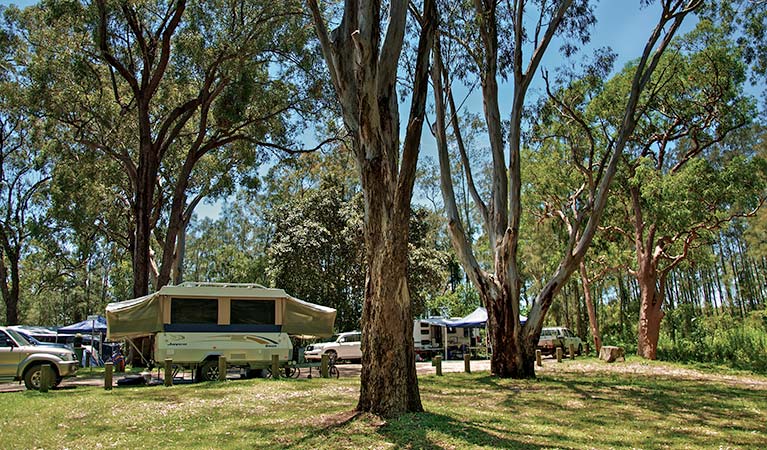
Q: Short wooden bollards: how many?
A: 12